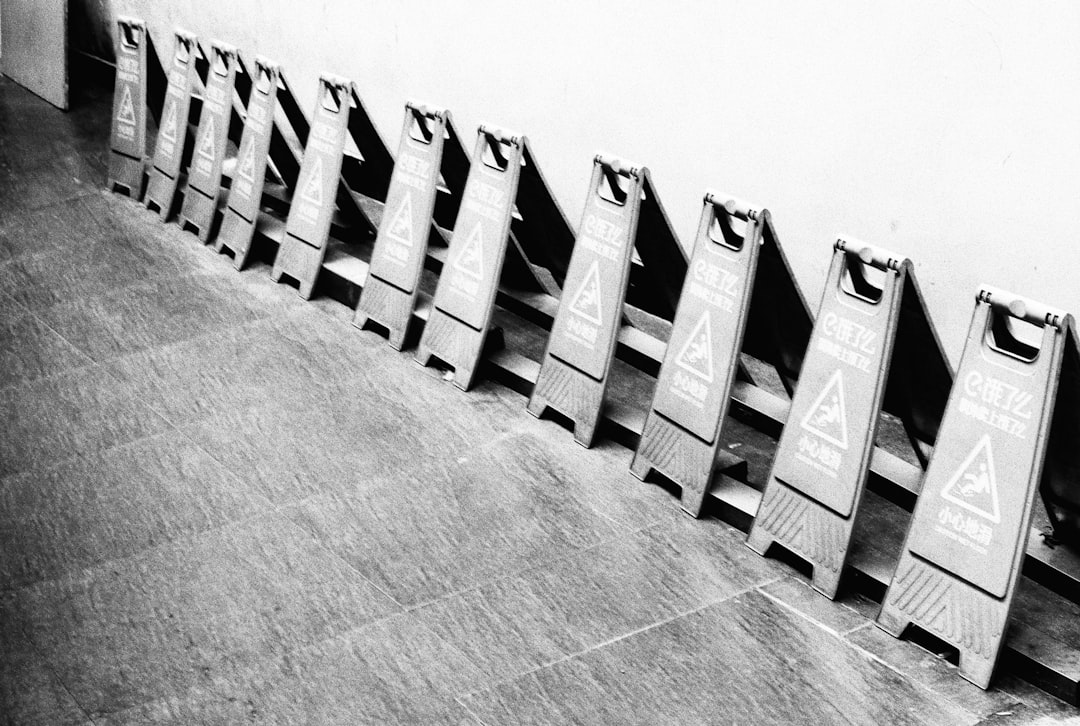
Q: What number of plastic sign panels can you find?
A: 11